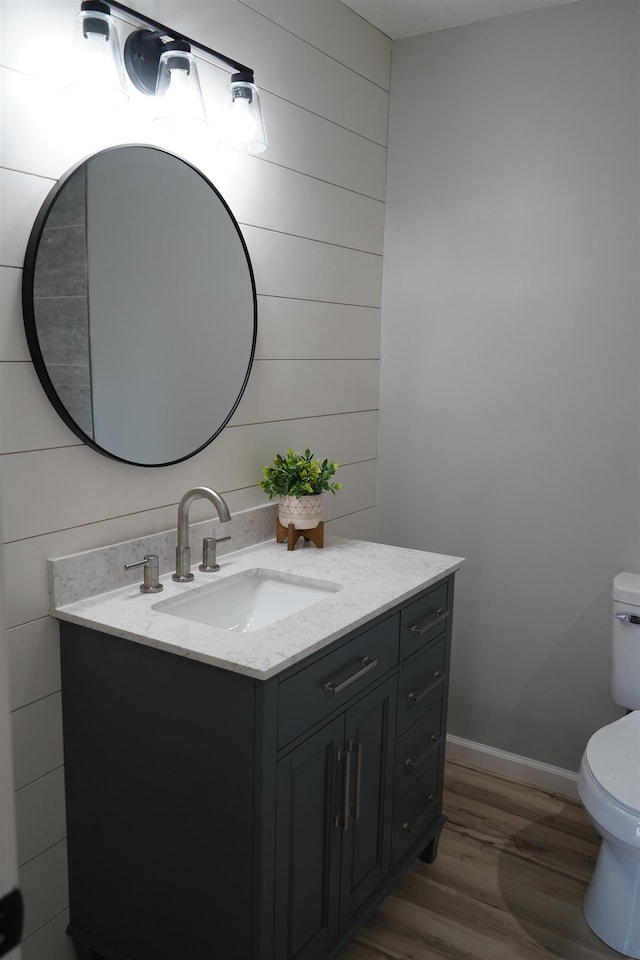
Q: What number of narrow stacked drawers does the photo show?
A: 4